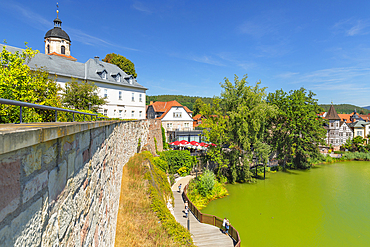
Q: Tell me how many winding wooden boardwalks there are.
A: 1